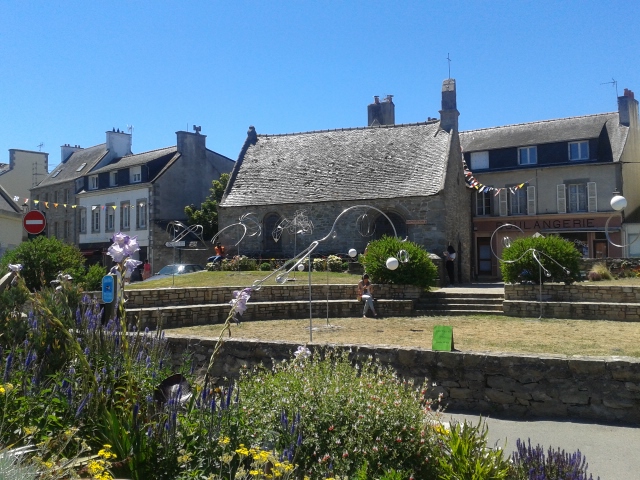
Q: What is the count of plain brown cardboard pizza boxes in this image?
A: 0